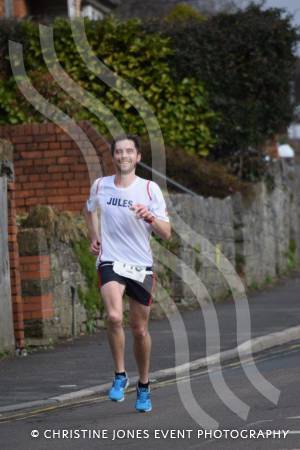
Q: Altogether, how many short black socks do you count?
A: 2